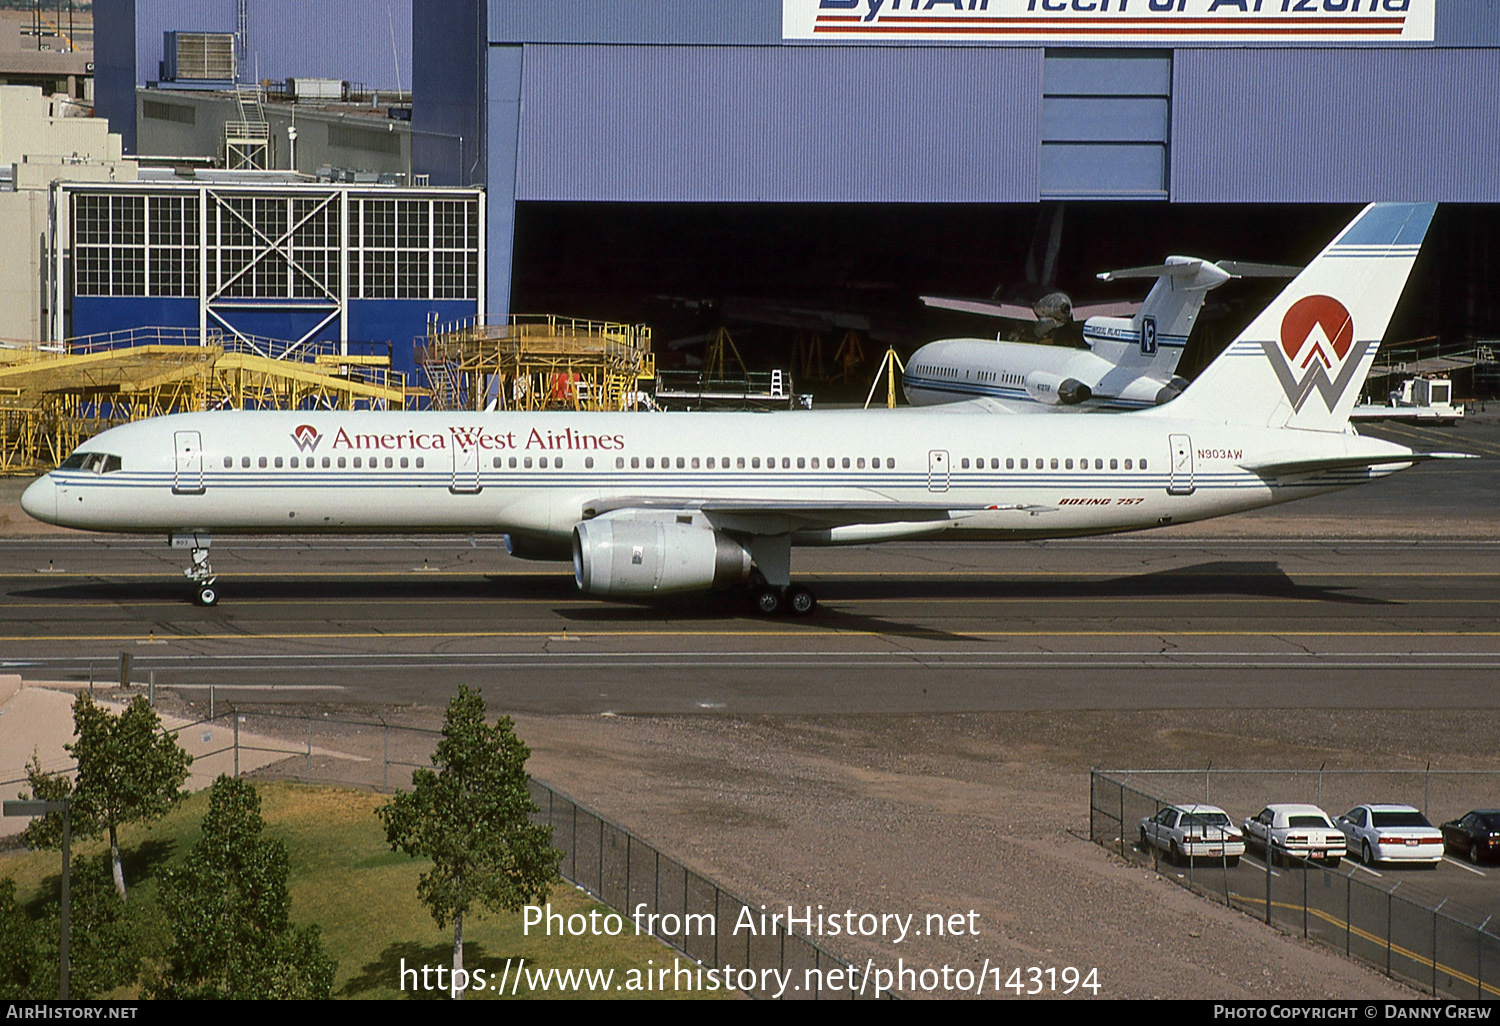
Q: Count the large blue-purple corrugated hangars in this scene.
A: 1